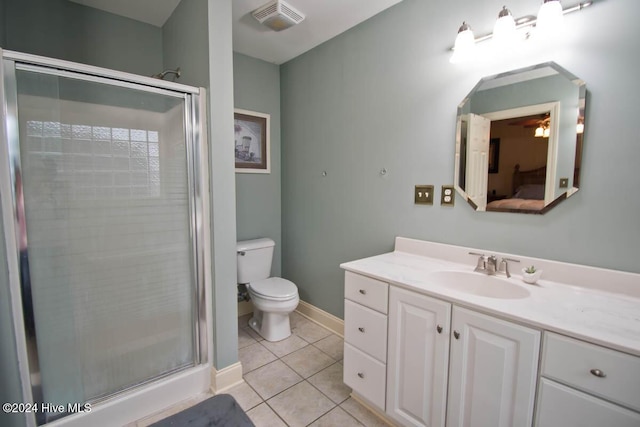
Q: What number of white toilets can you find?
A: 1